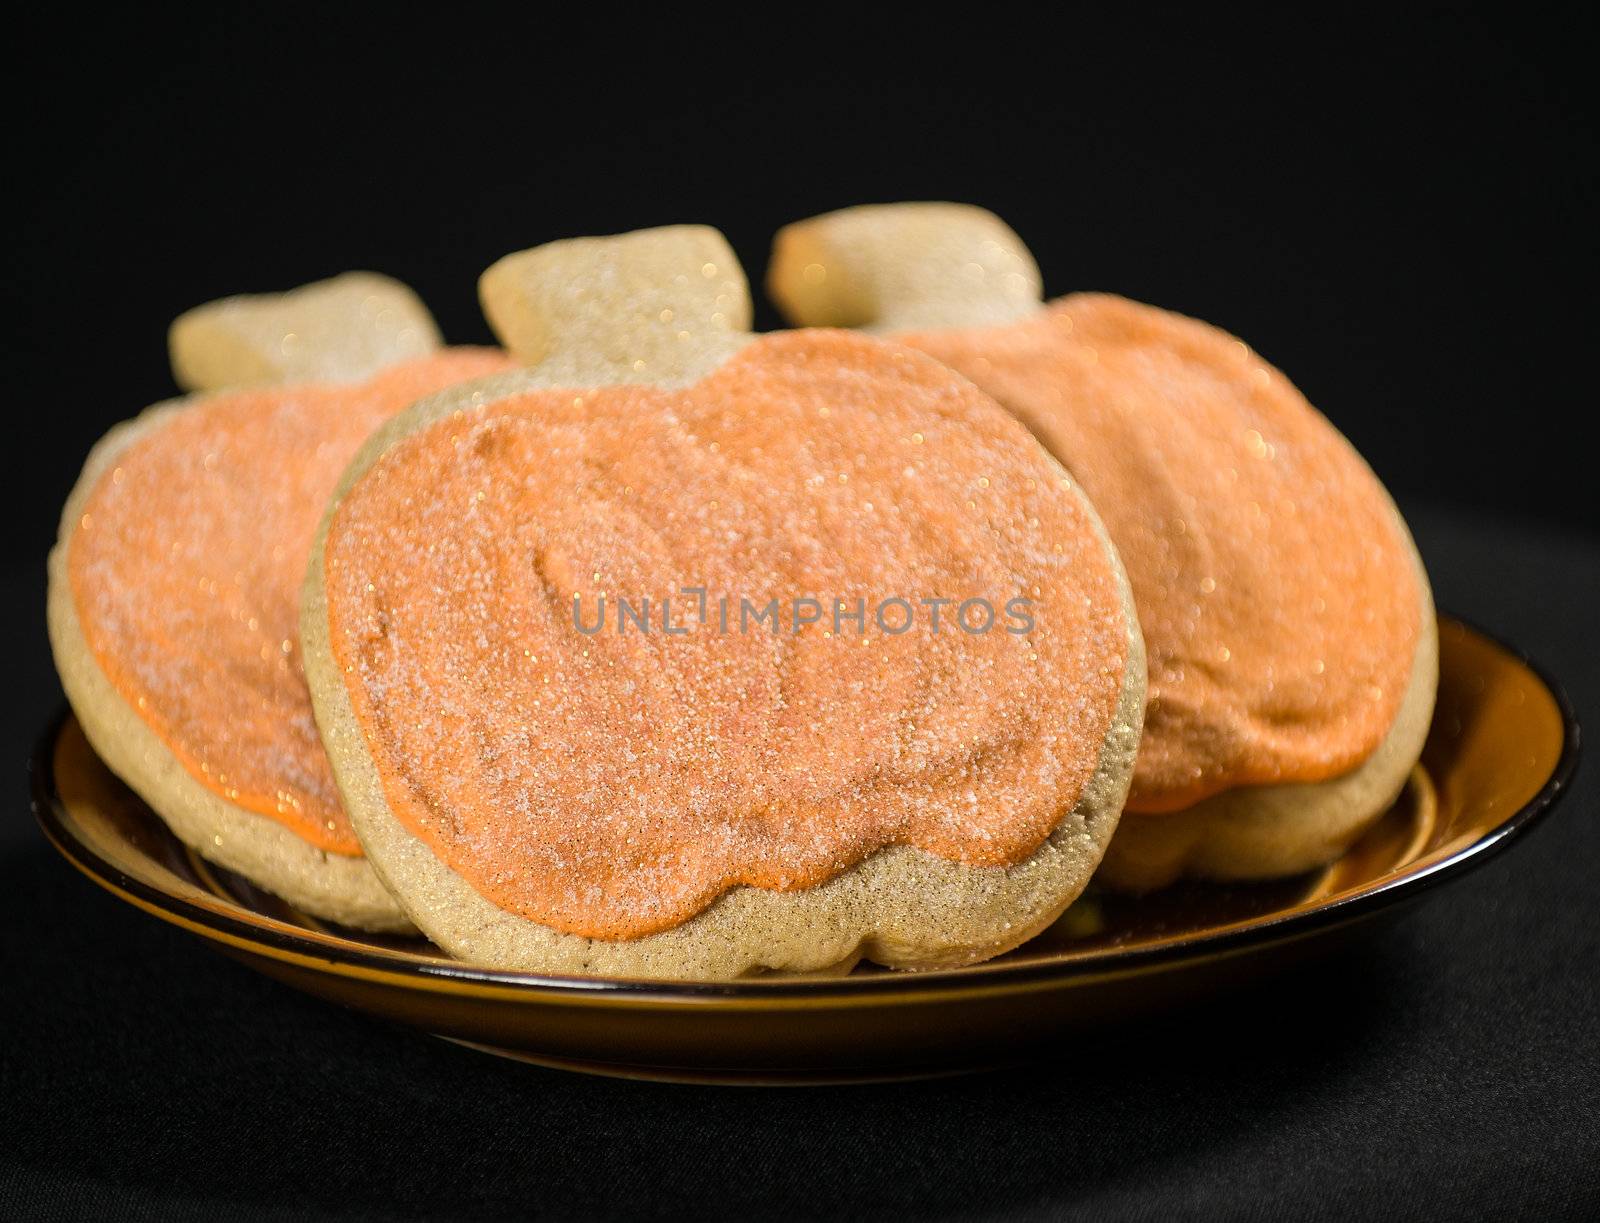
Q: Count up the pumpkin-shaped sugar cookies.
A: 3